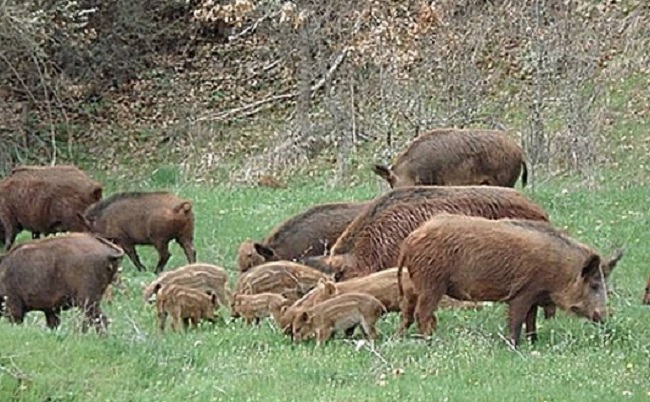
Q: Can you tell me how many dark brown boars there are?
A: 7